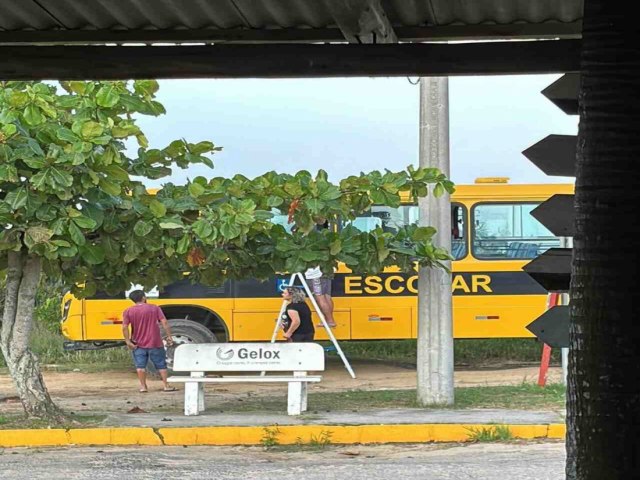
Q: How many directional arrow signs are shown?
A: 5